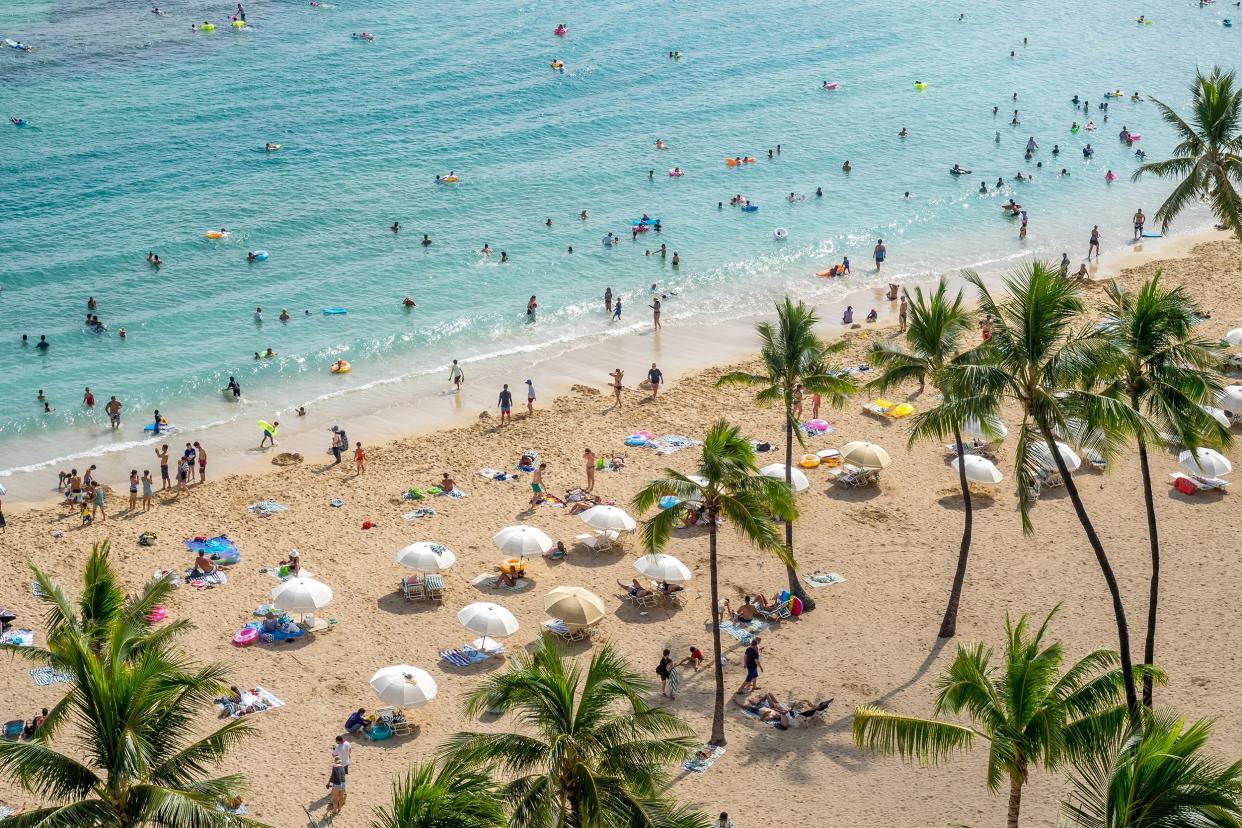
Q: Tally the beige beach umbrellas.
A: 2